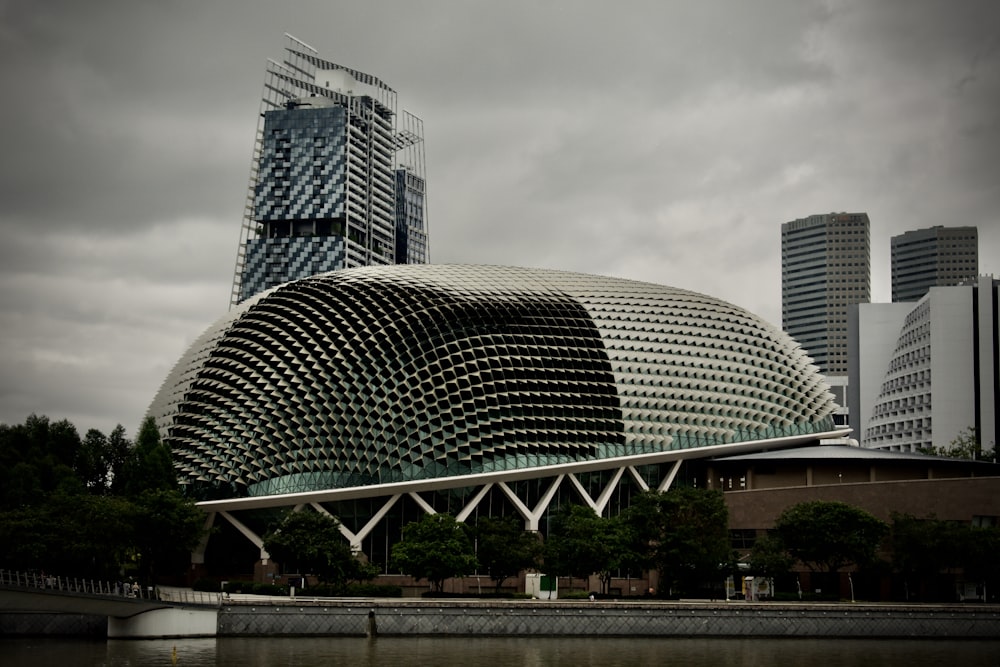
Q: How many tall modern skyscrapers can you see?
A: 3